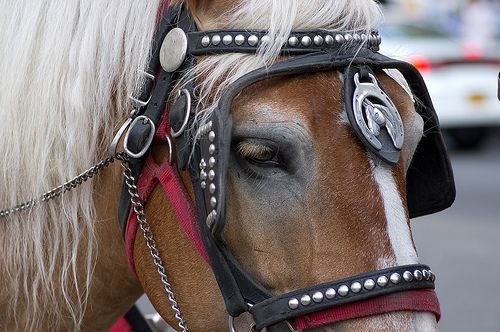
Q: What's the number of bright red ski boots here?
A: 0